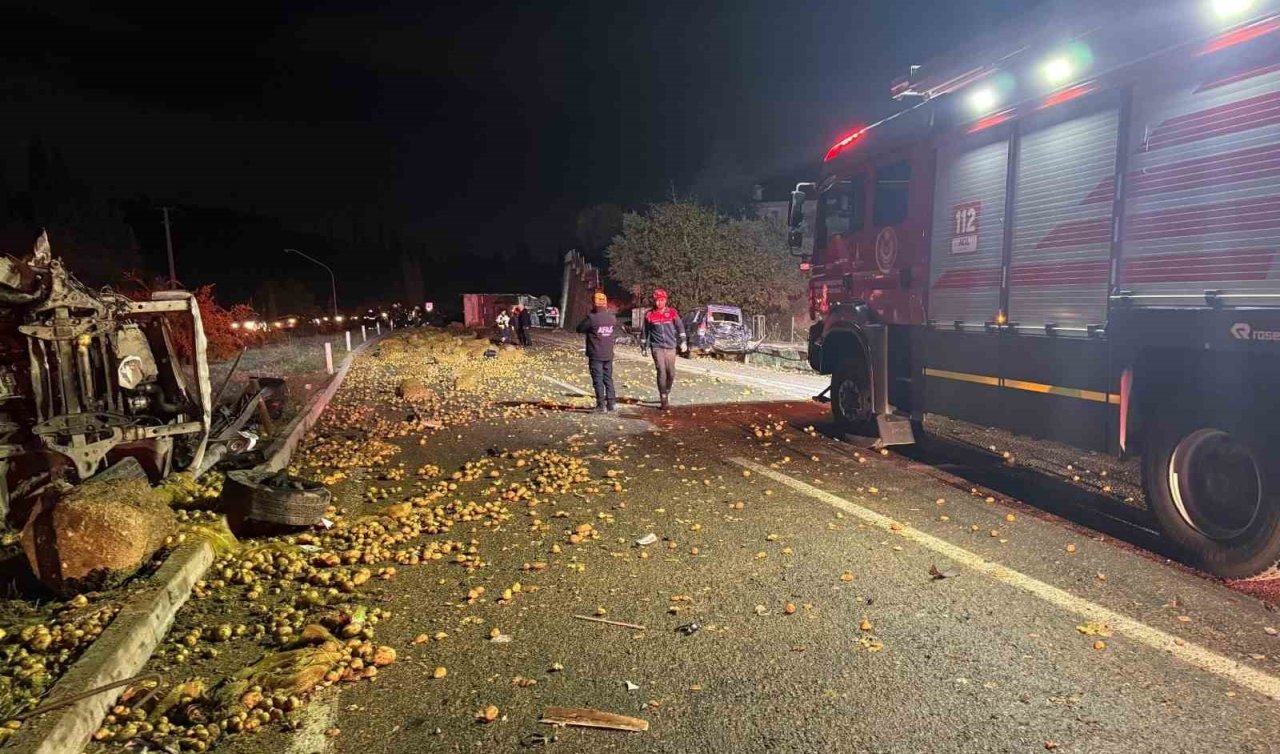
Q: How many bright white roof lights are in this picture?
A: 3